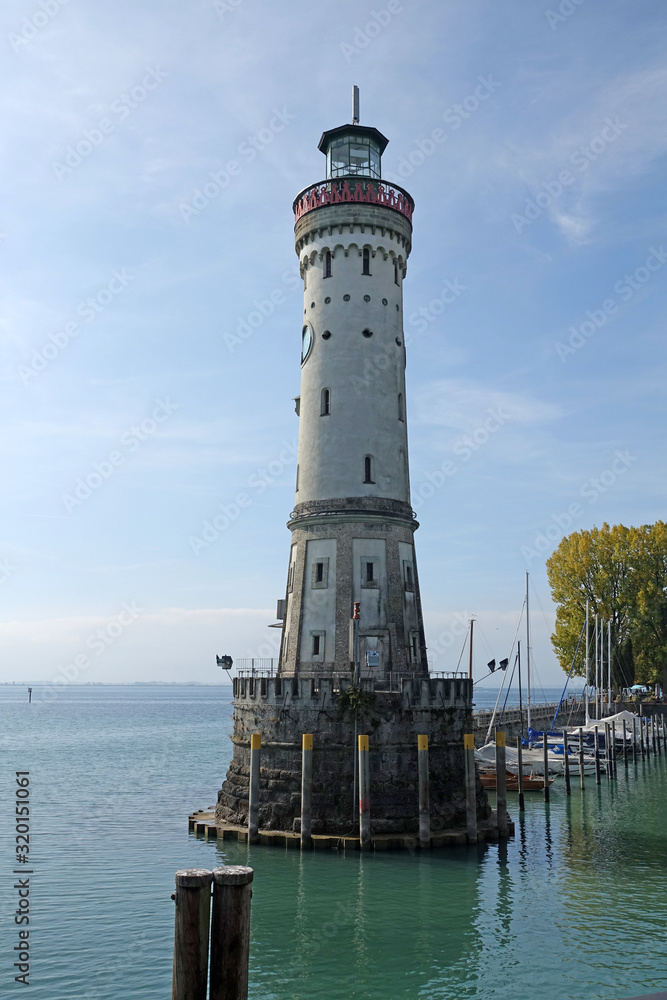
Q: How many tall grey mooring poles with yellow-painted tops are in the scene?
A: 6